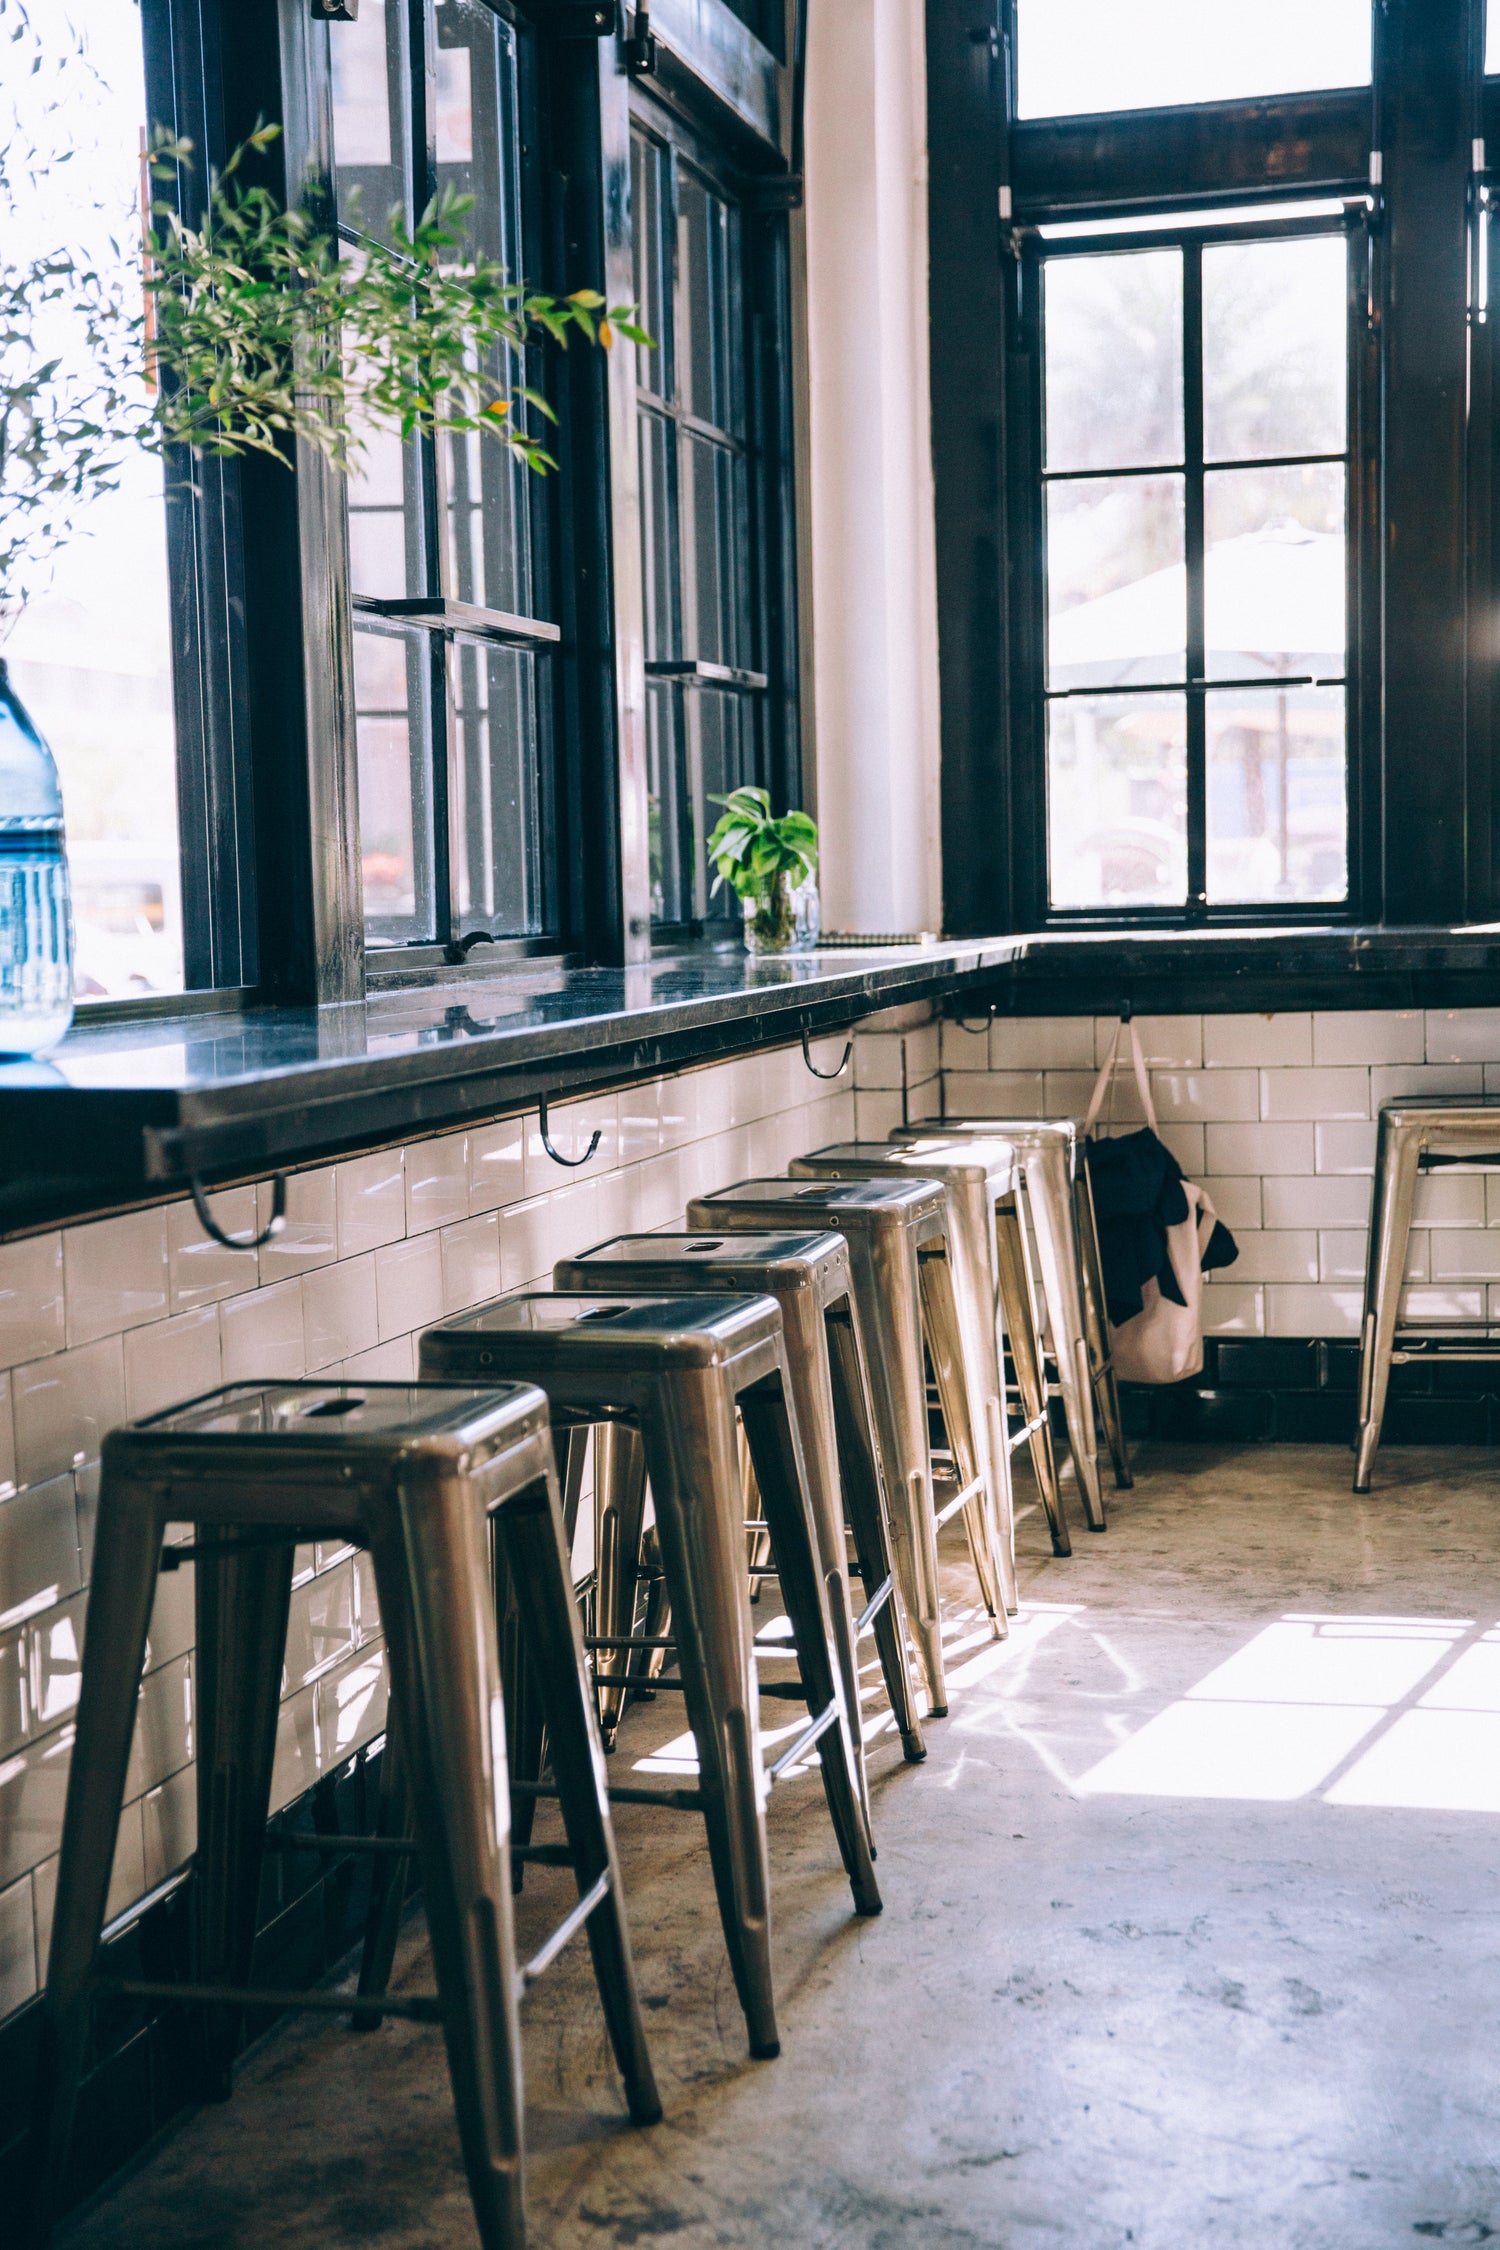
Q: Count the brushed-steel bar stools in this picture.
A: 7